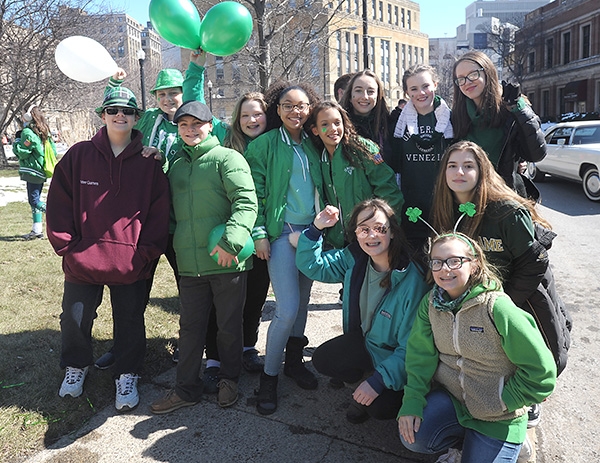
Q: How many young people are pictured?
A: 12